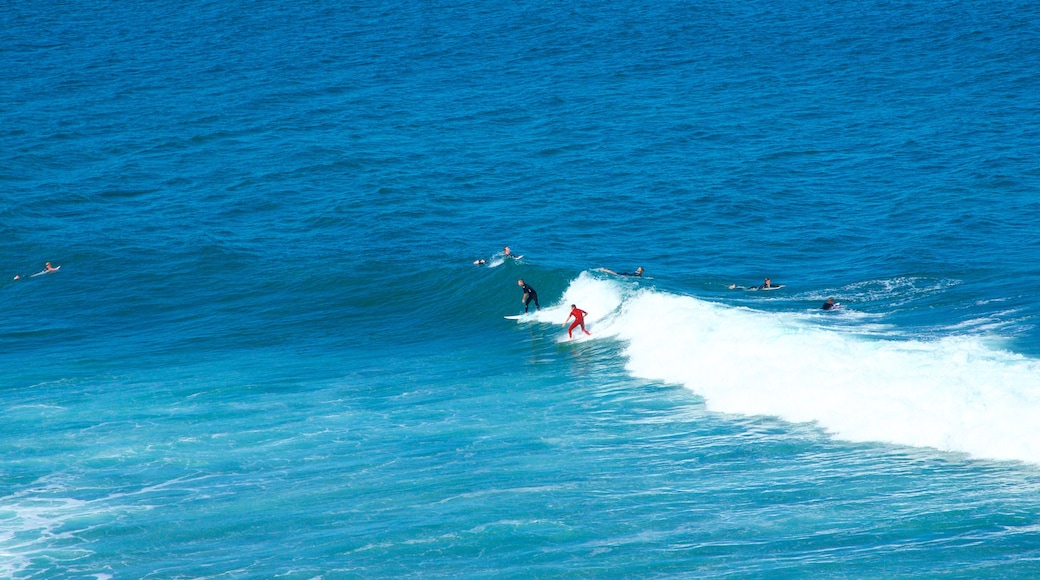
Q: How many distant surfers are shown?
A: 5